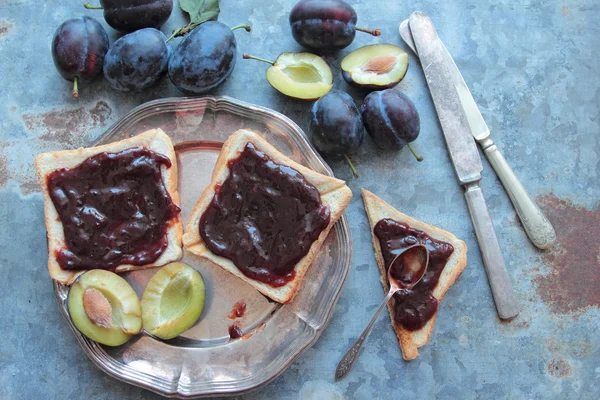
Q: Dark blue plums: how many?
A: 7